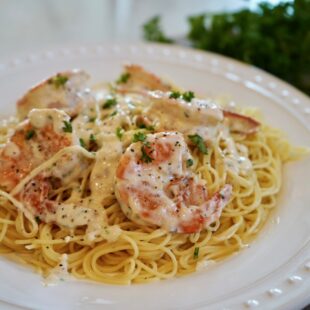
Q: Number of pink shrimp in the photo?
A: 2